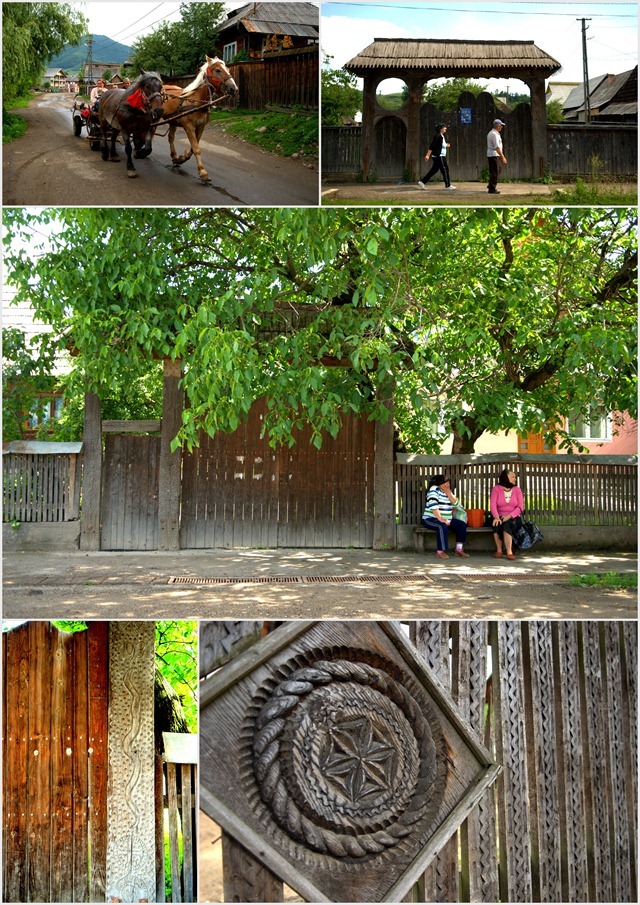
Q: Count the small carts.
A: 1